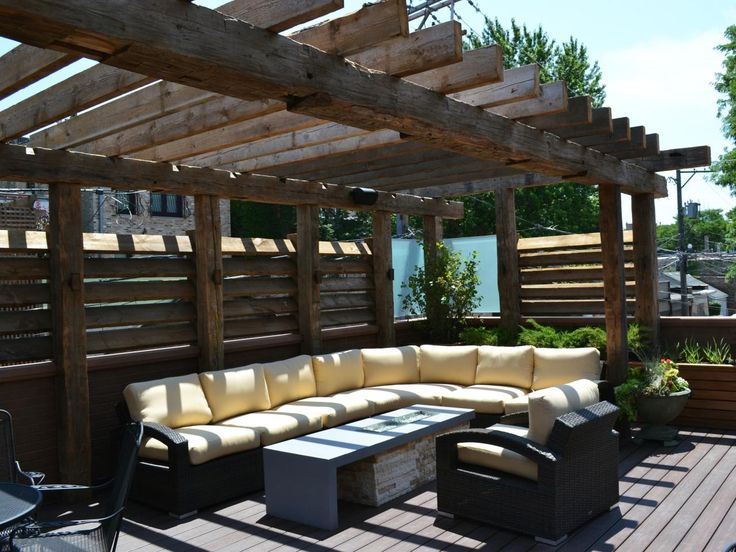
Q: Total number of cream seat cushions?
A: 7